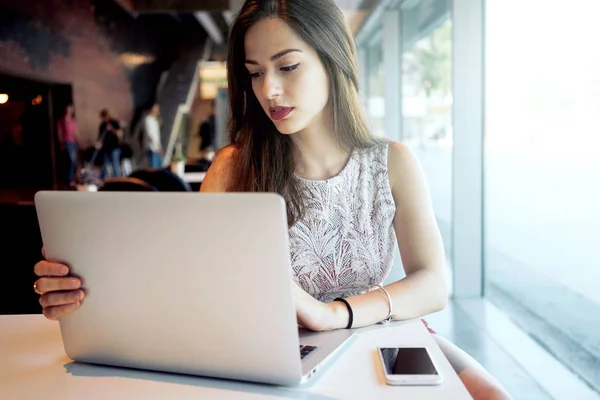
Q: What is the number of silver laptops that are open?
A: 1